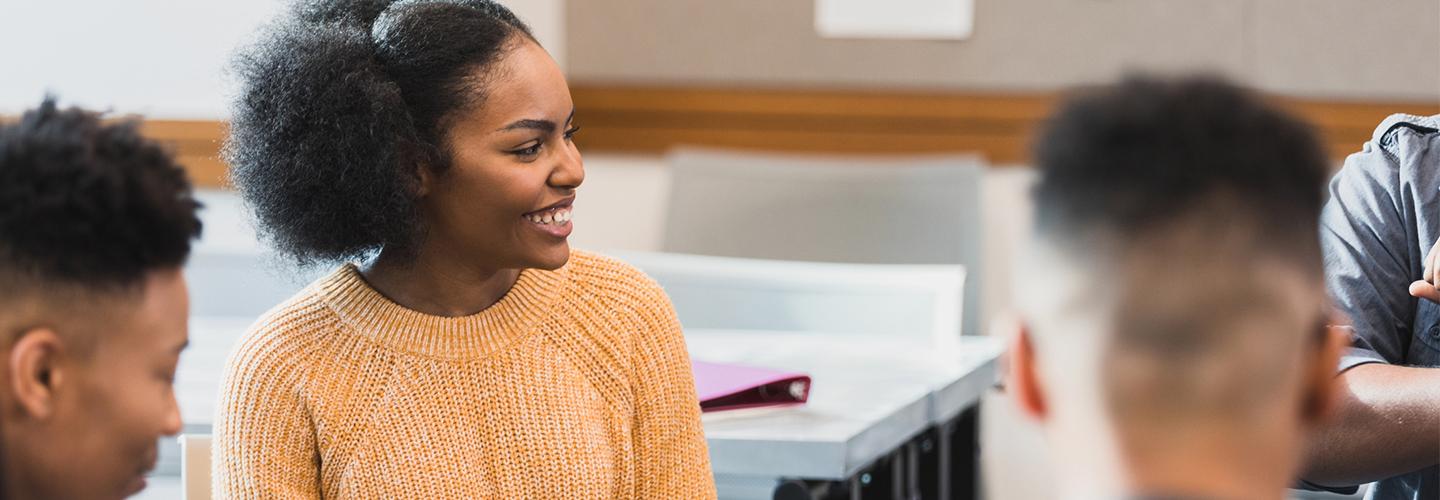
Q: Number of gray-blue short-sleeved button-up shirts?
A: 1